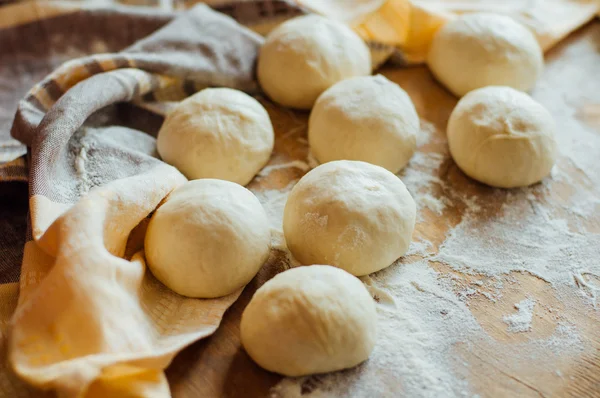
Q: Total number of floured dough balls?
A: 8